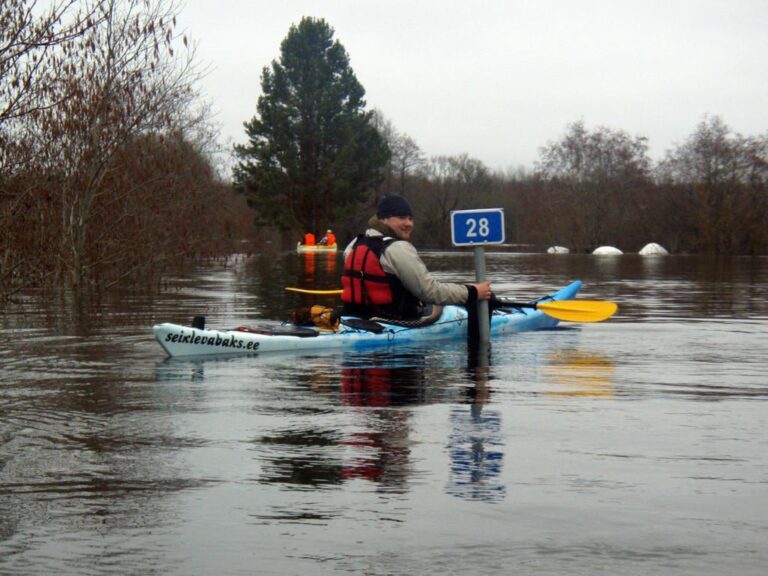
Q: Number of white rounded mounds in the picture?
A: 3